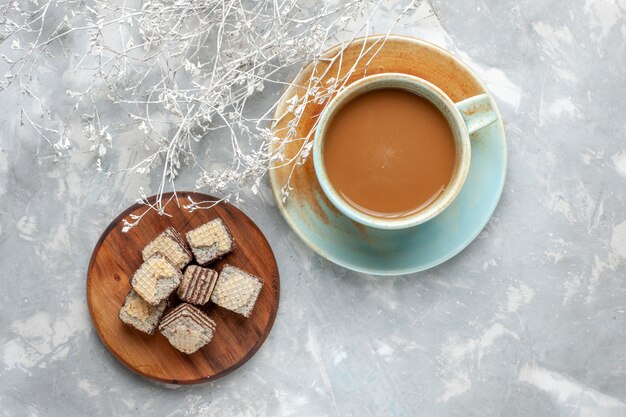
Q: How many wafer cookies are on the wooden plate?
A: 7